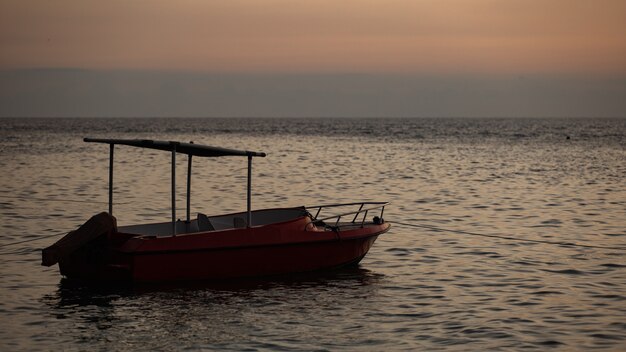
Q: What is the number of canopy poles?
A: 4